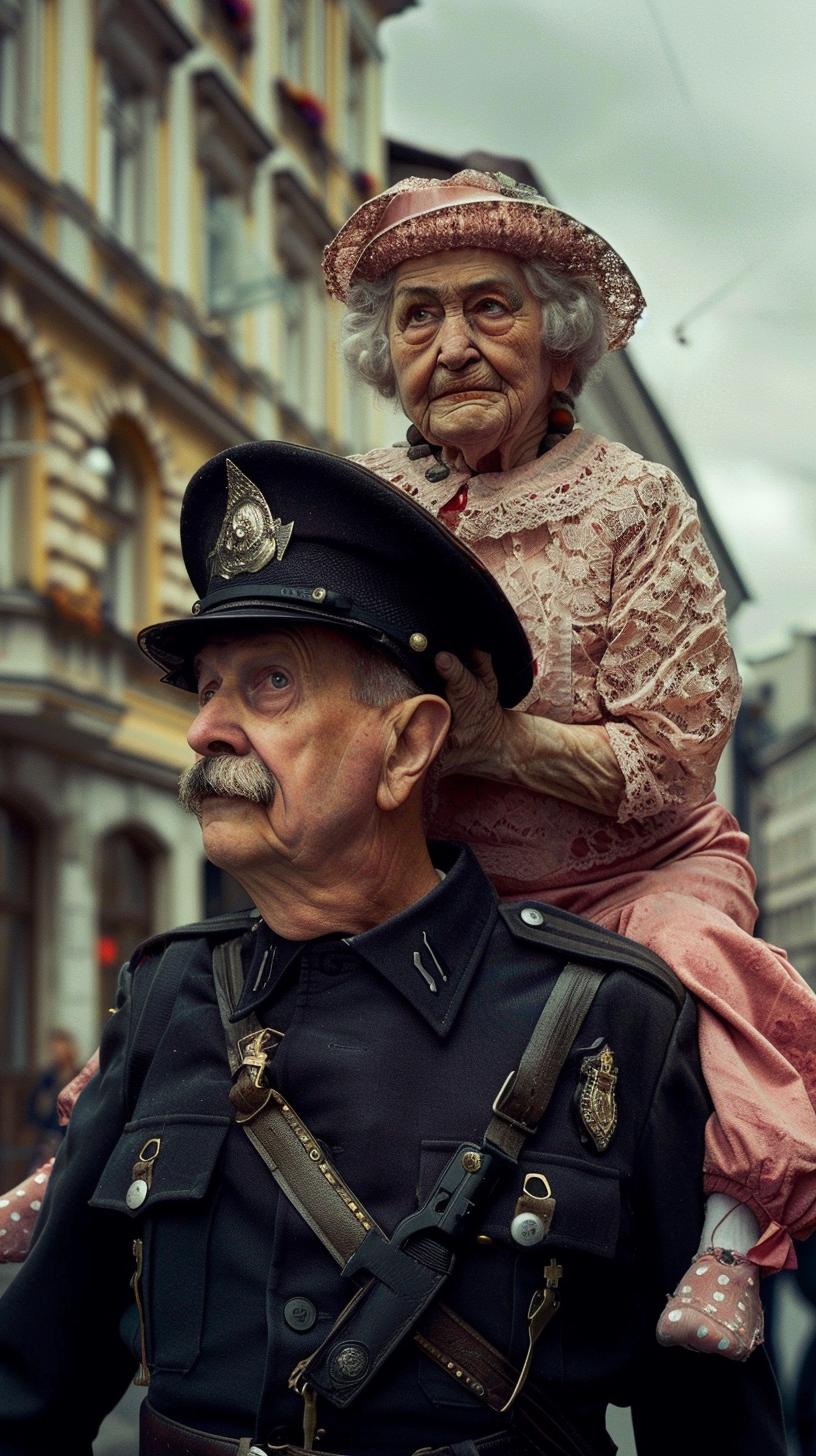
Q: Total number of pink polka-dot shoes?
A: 2